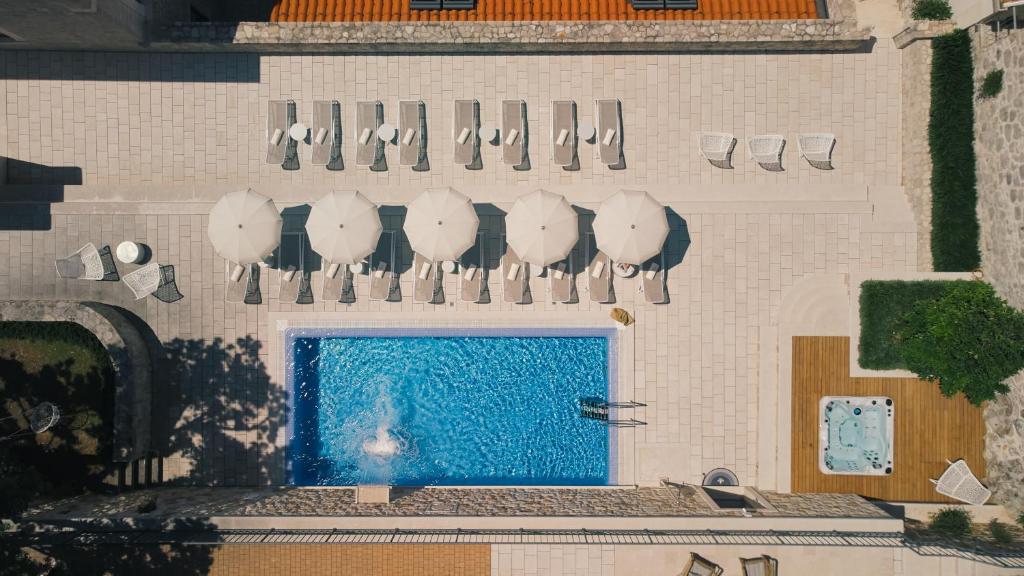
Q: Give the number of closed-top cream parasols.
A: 5